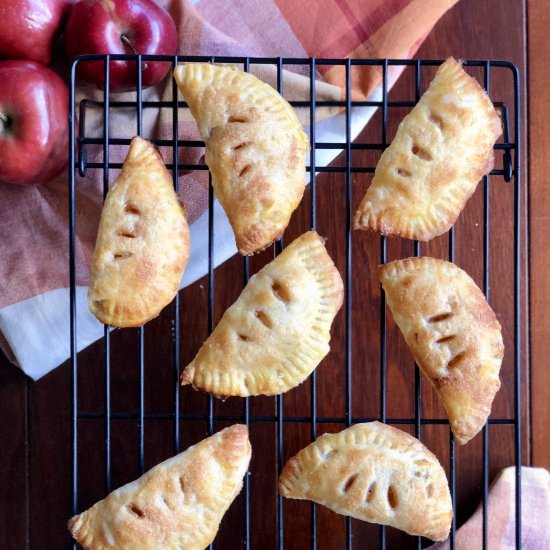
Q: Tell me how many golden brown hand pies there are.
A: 7